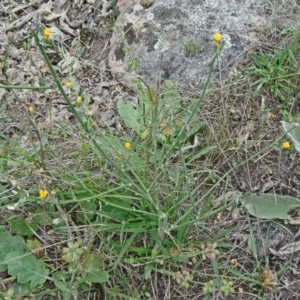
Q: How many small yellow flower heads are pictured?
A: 8